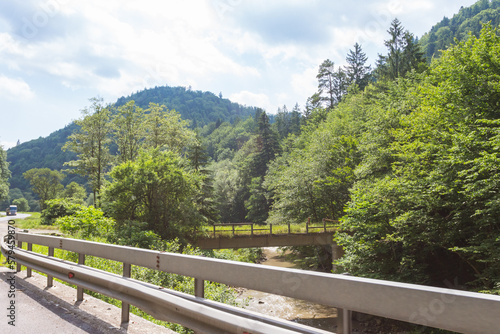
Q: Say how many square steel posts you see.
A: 7